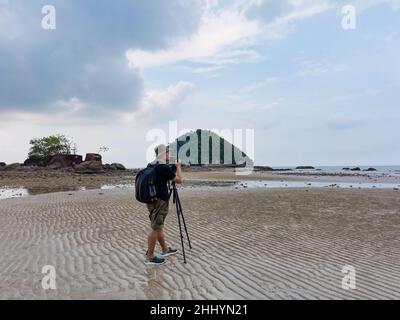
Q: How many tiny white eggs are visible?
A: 0